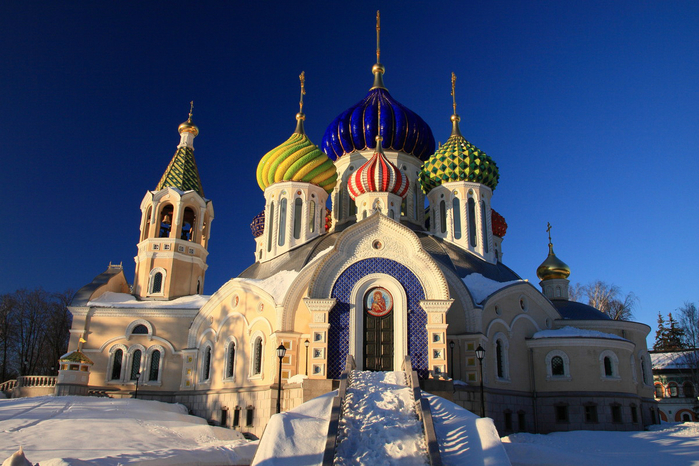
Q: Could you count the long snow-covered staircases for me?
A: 1